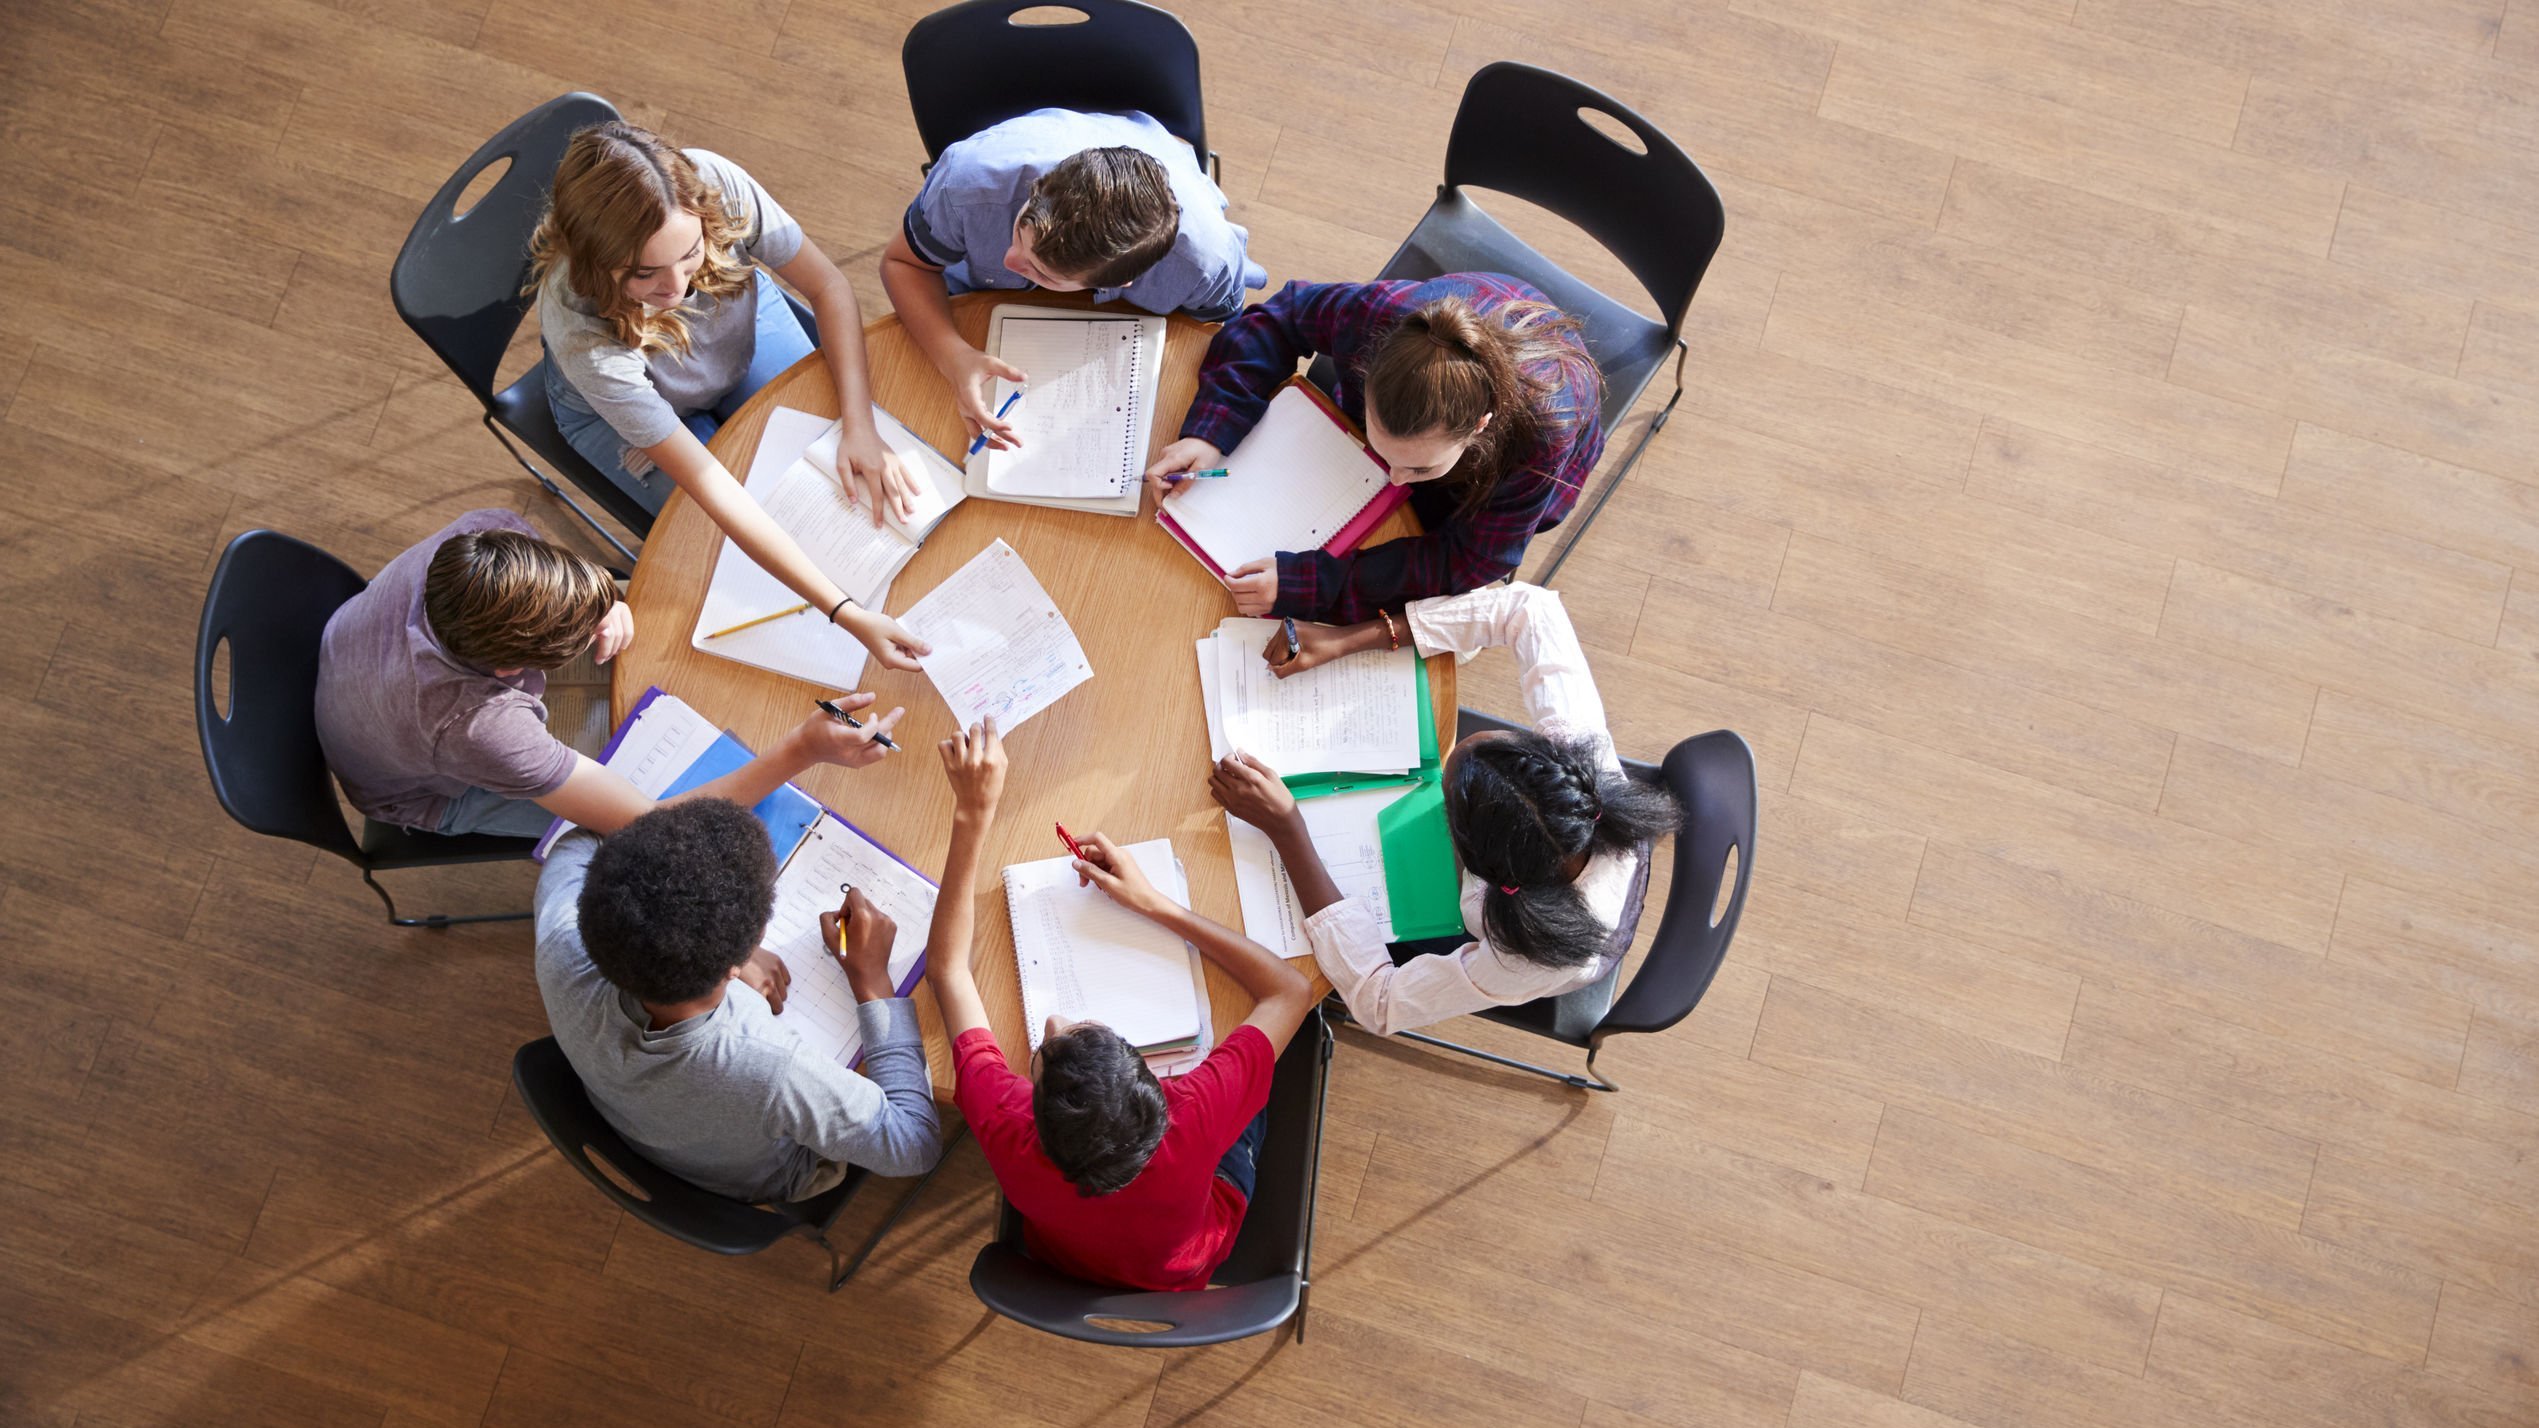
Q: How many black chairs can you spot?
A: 7